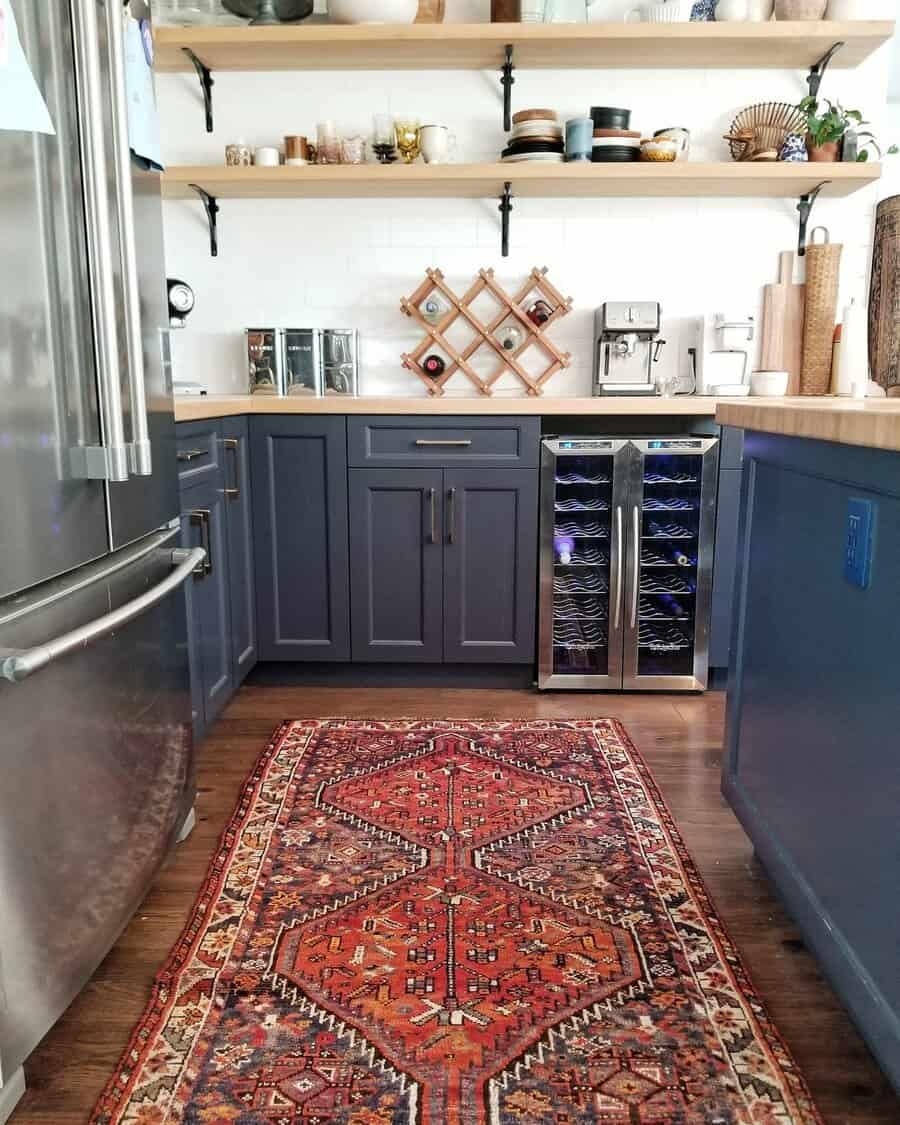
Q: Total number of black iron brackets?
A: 6